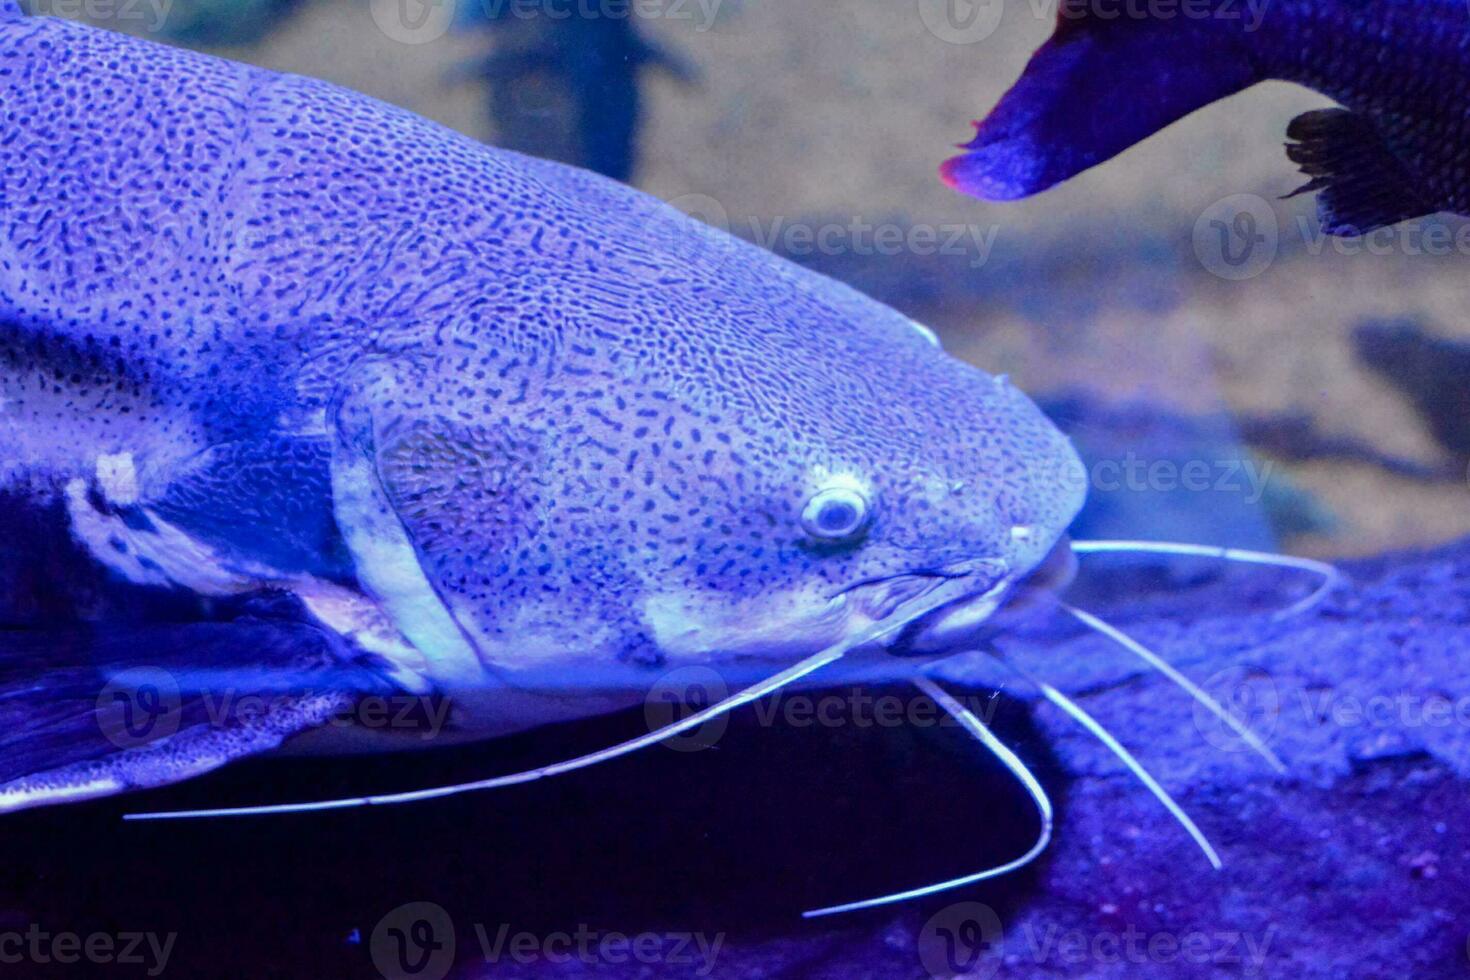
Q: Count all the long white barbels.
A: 5